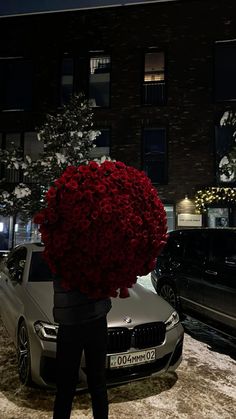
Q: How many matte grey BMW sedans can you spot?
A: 1